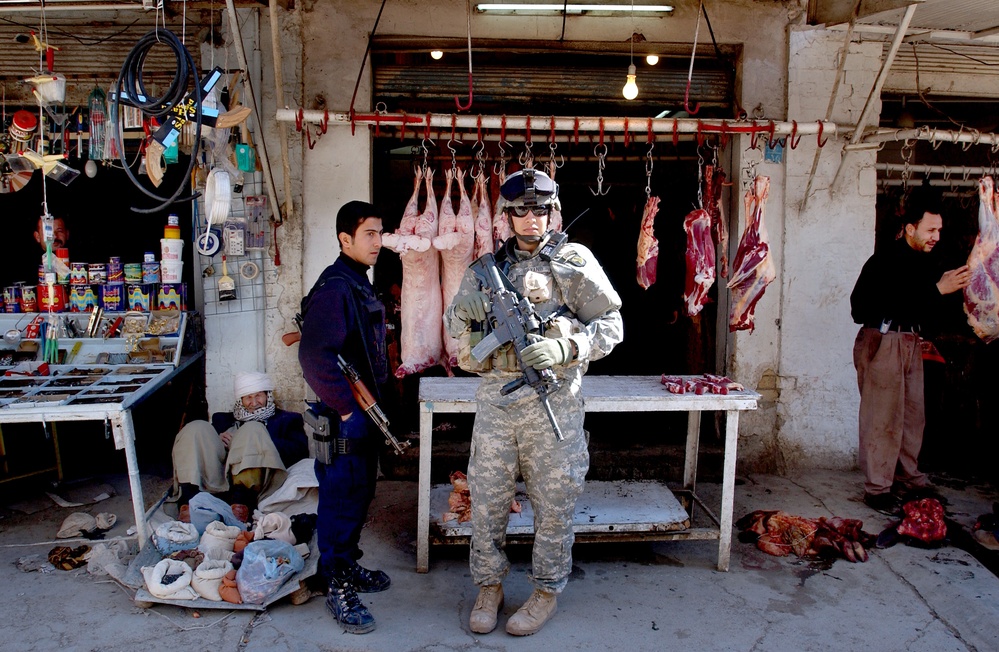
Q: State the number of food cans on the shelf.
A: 0